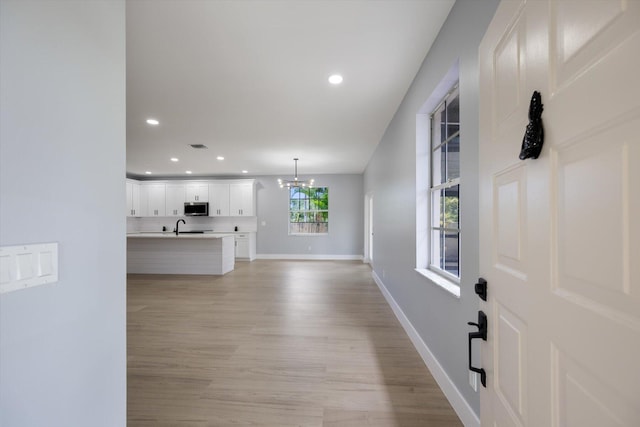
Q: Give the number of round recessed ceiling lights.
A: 7